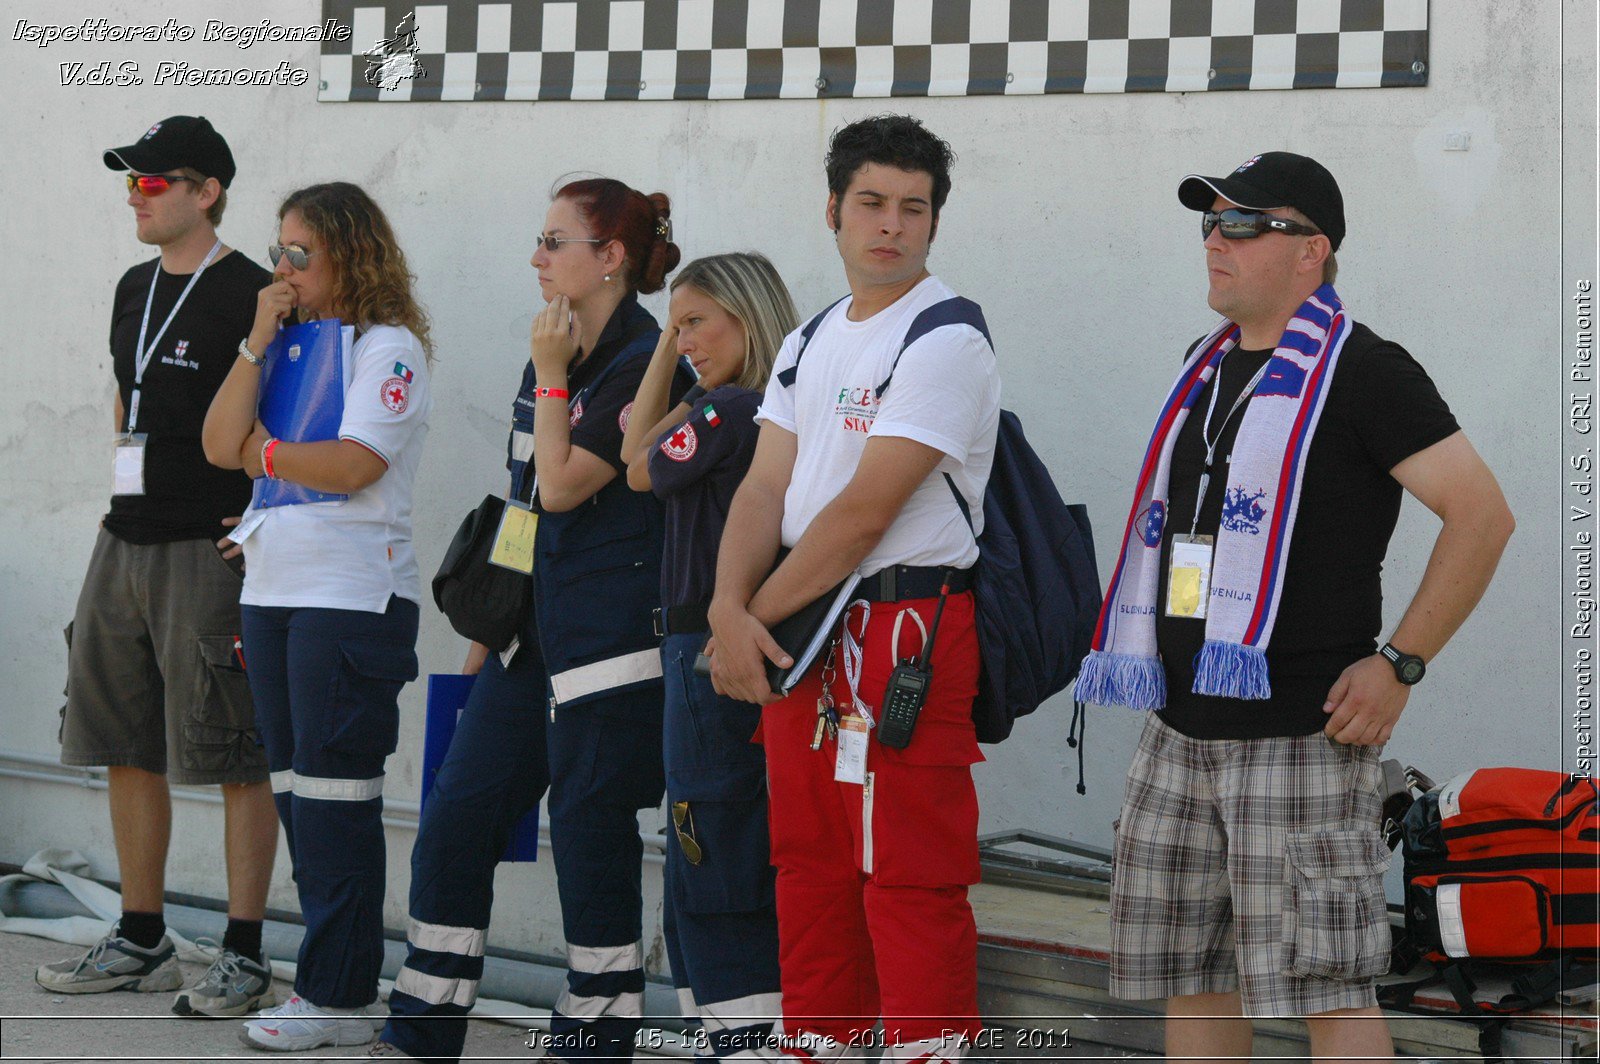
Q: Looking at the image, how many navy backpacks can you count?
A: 1